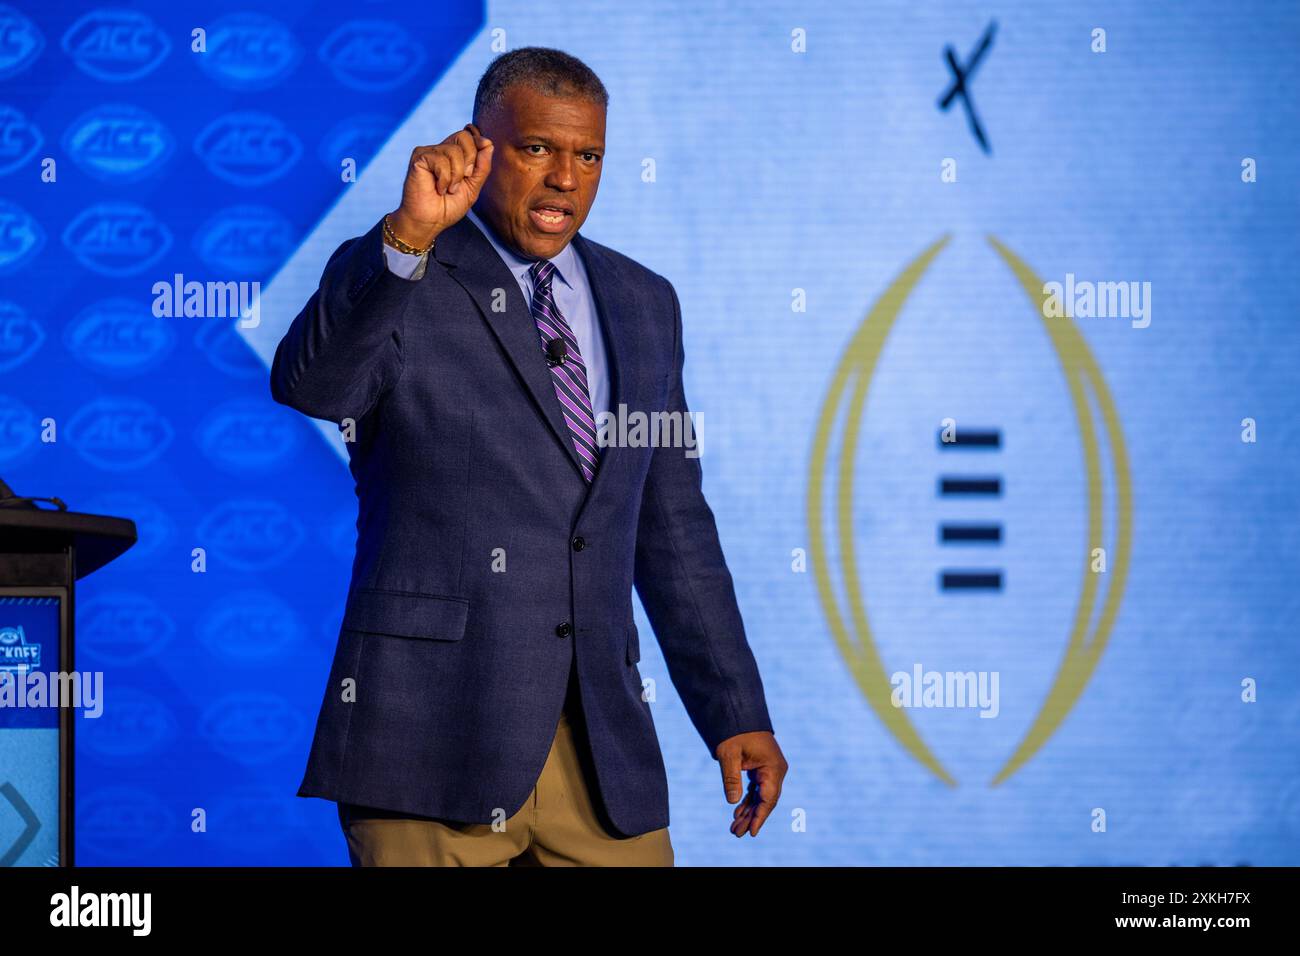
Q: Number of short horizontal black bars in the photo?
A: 4